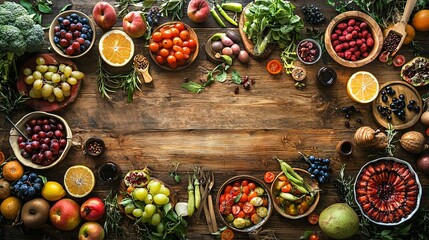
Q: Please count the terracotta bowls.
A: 1